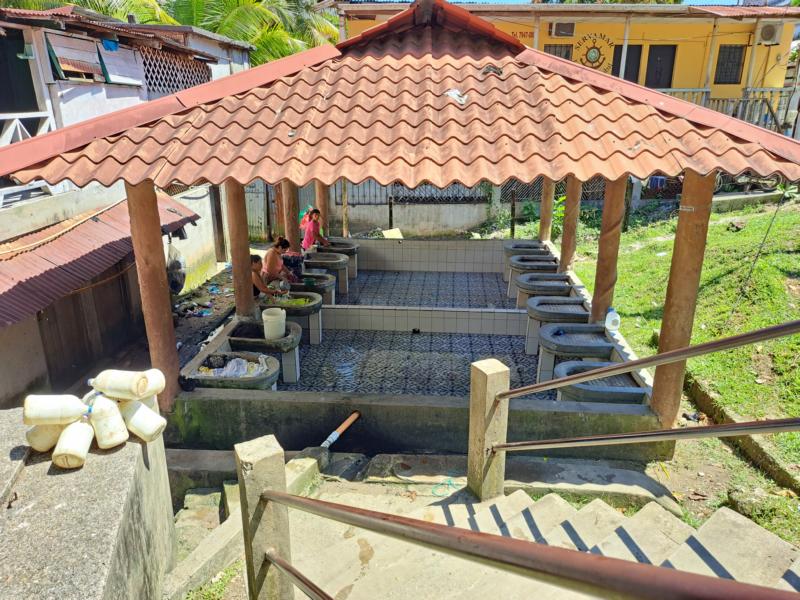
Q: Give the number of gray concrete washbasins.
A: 12